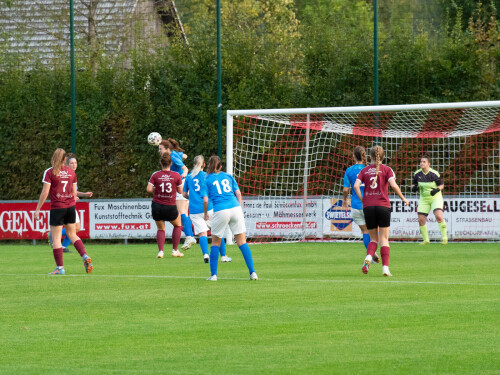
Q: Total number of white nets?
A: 1